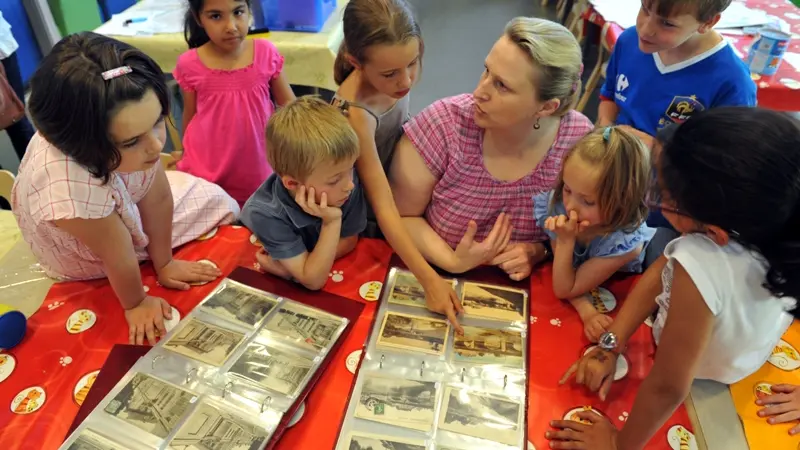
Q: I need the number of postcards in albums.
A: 15